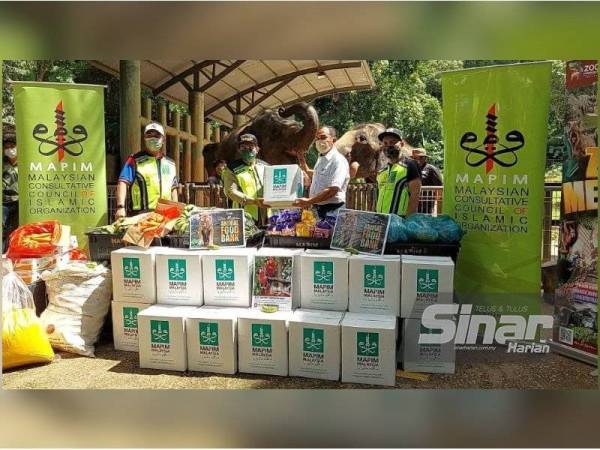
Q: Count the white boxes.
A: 15